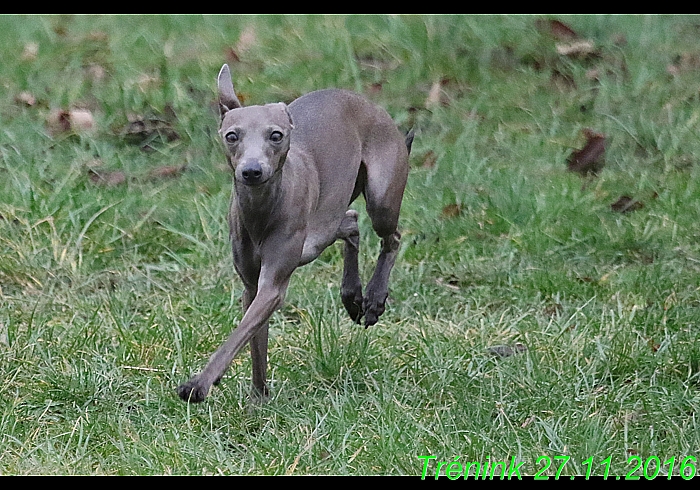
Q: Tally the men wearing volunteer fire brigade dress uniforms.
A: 0